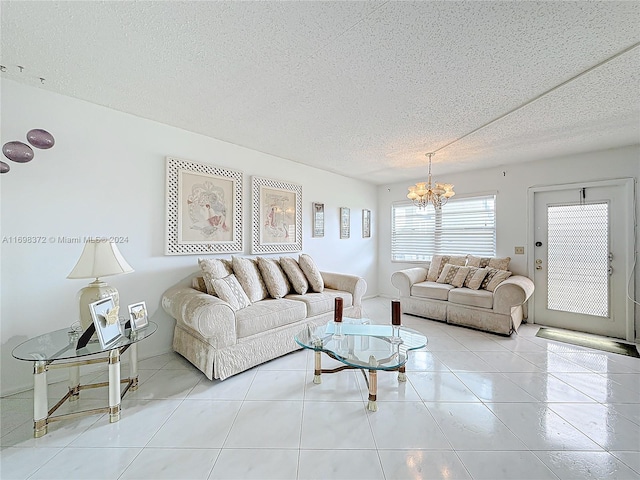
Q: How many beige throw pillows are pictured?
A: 11